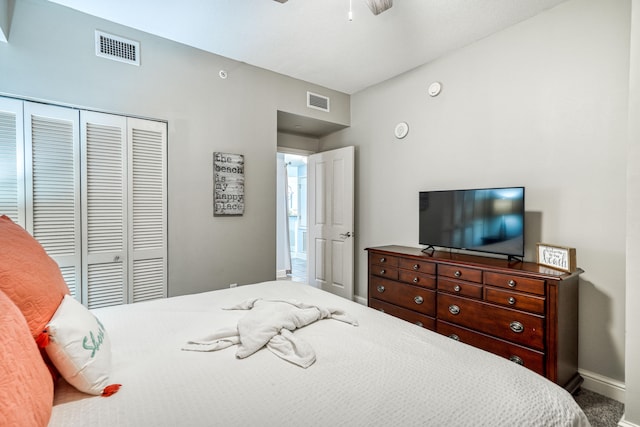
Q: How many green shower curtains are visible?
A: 0